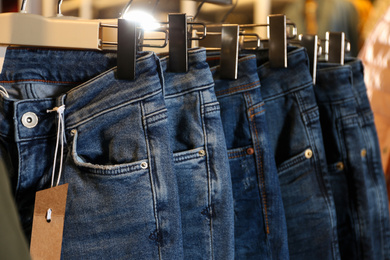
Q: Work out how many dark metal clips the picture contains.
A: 6